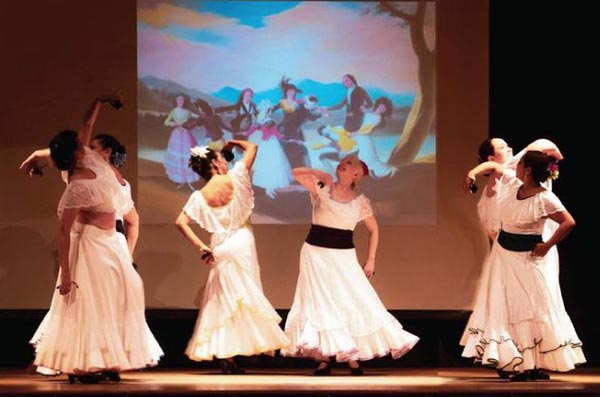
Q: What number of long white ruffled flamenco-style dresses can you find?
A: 6